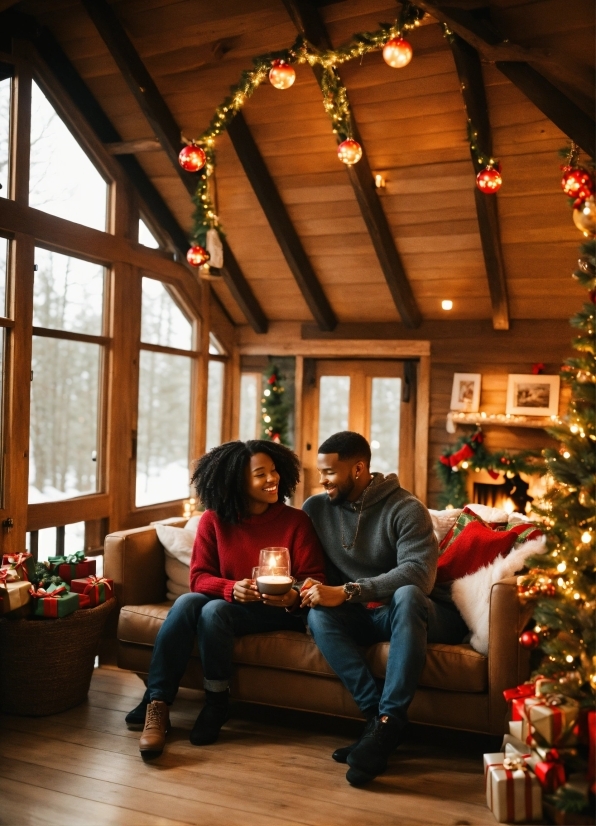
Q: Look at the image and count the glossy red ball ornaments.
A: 8